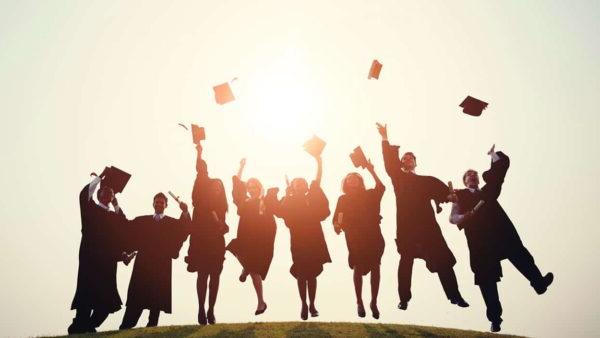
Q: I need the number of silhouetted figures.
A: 8